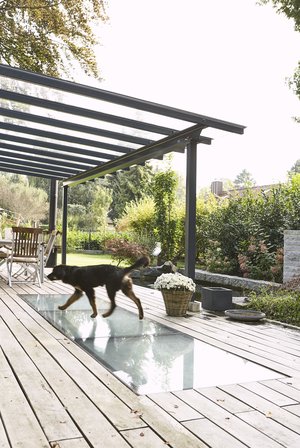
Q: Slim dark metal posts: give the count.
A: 3